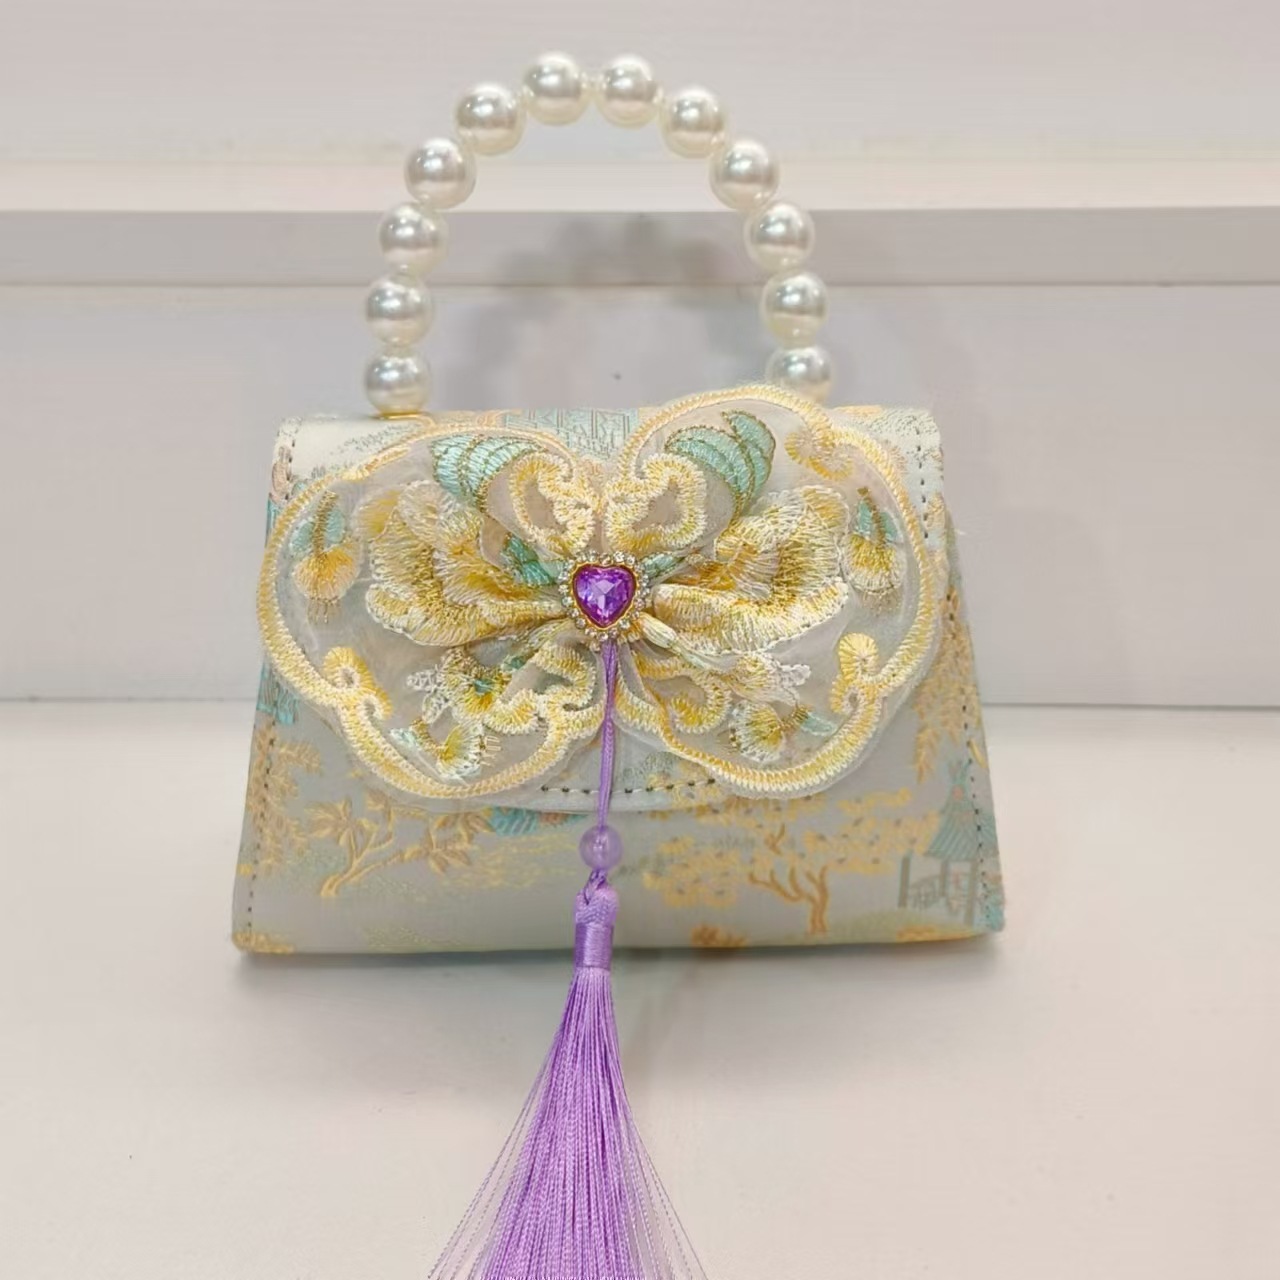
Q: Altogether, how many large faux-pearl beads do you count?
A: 12